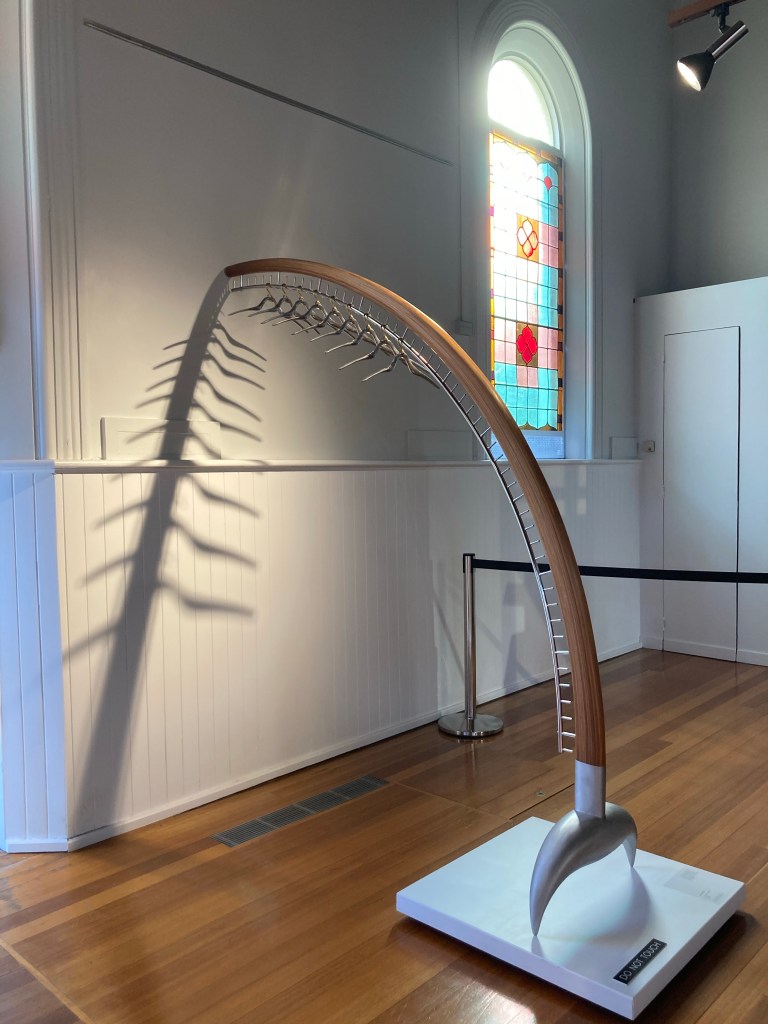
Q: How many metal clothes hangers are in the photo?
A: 9